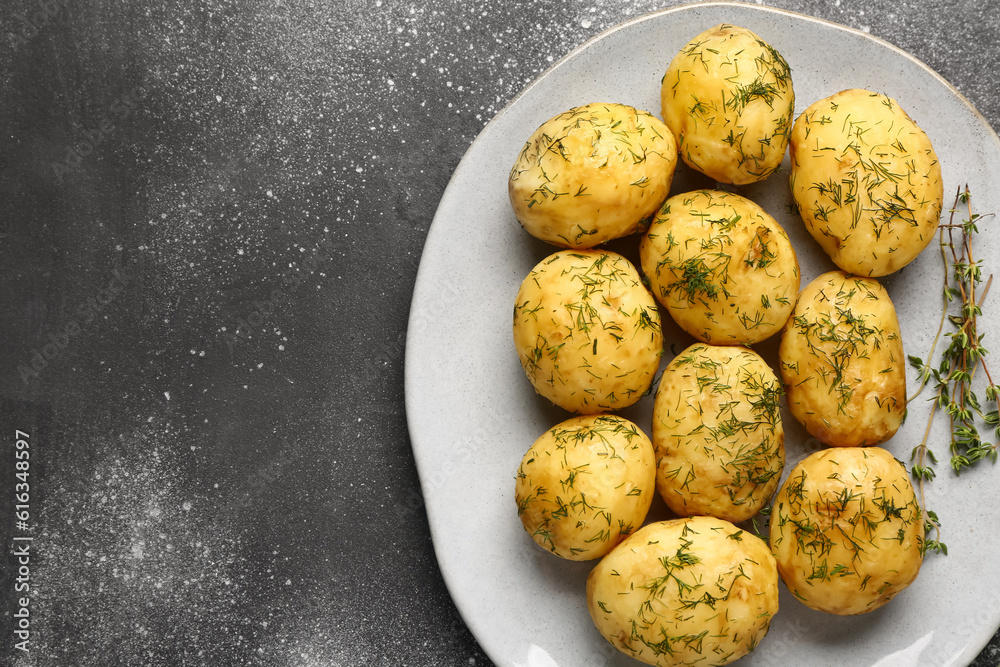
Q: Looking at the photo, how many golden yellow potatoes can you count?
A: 10